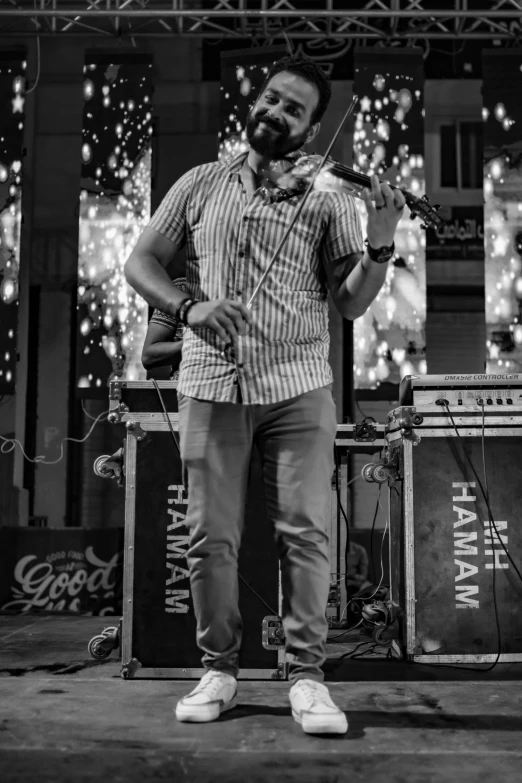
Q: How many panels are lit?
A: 5